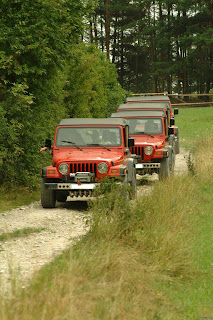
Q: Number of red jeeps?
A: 4